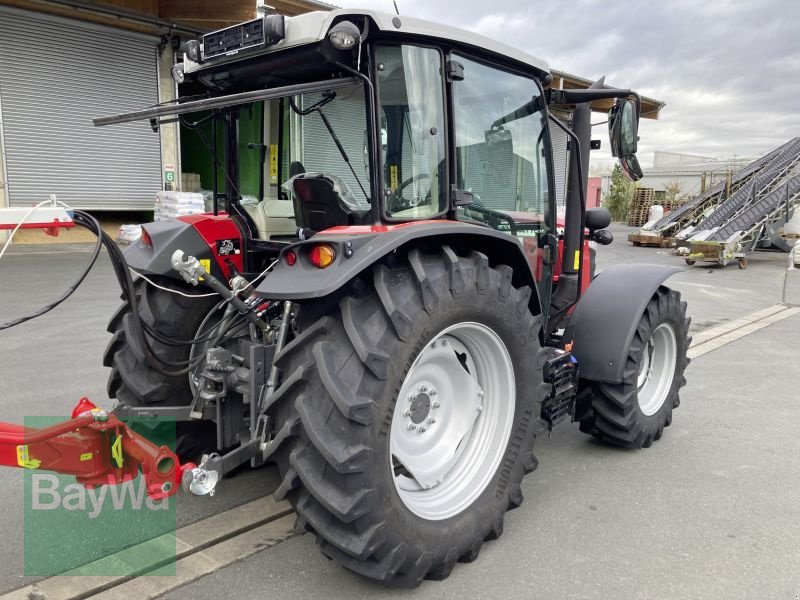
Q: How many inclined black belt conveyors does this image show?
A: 3